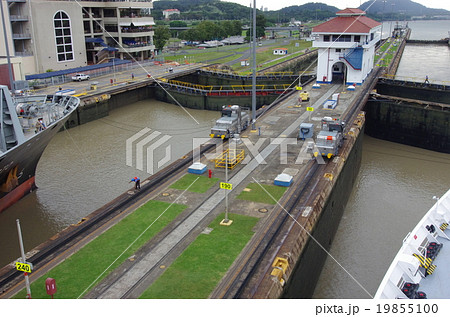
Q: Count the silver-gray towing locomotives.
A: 2